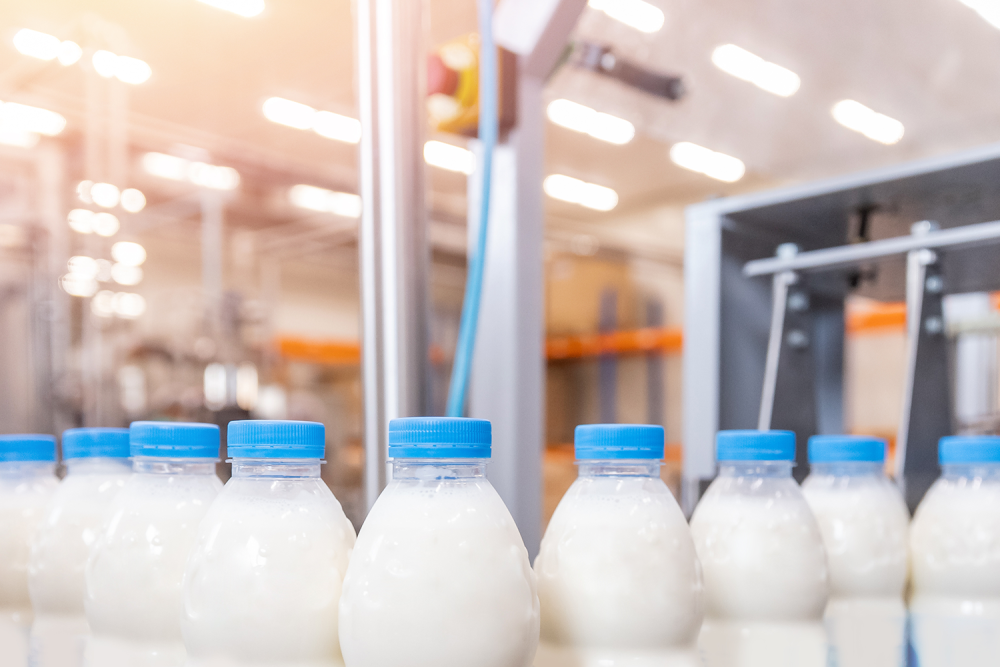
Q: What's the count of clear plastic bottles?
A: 9